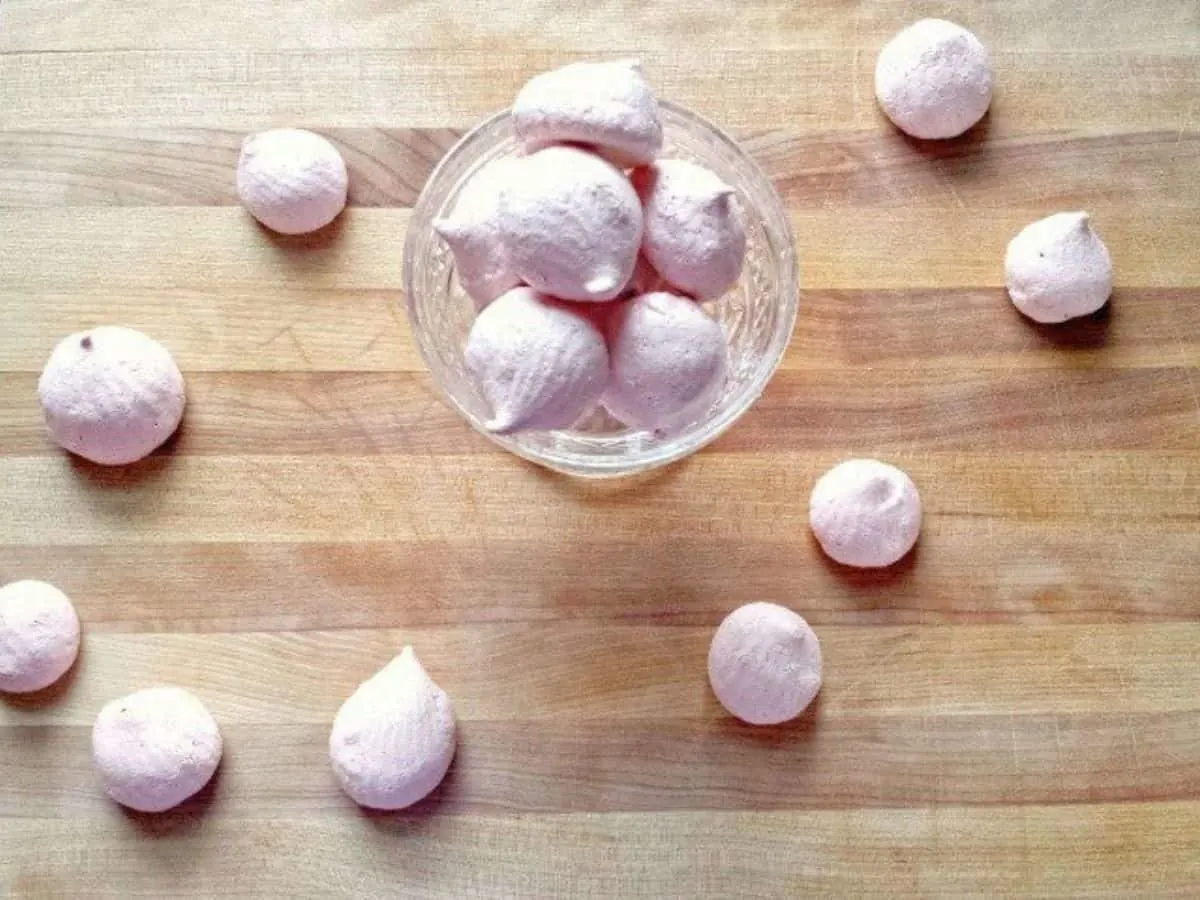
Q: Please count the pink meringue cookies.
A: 15